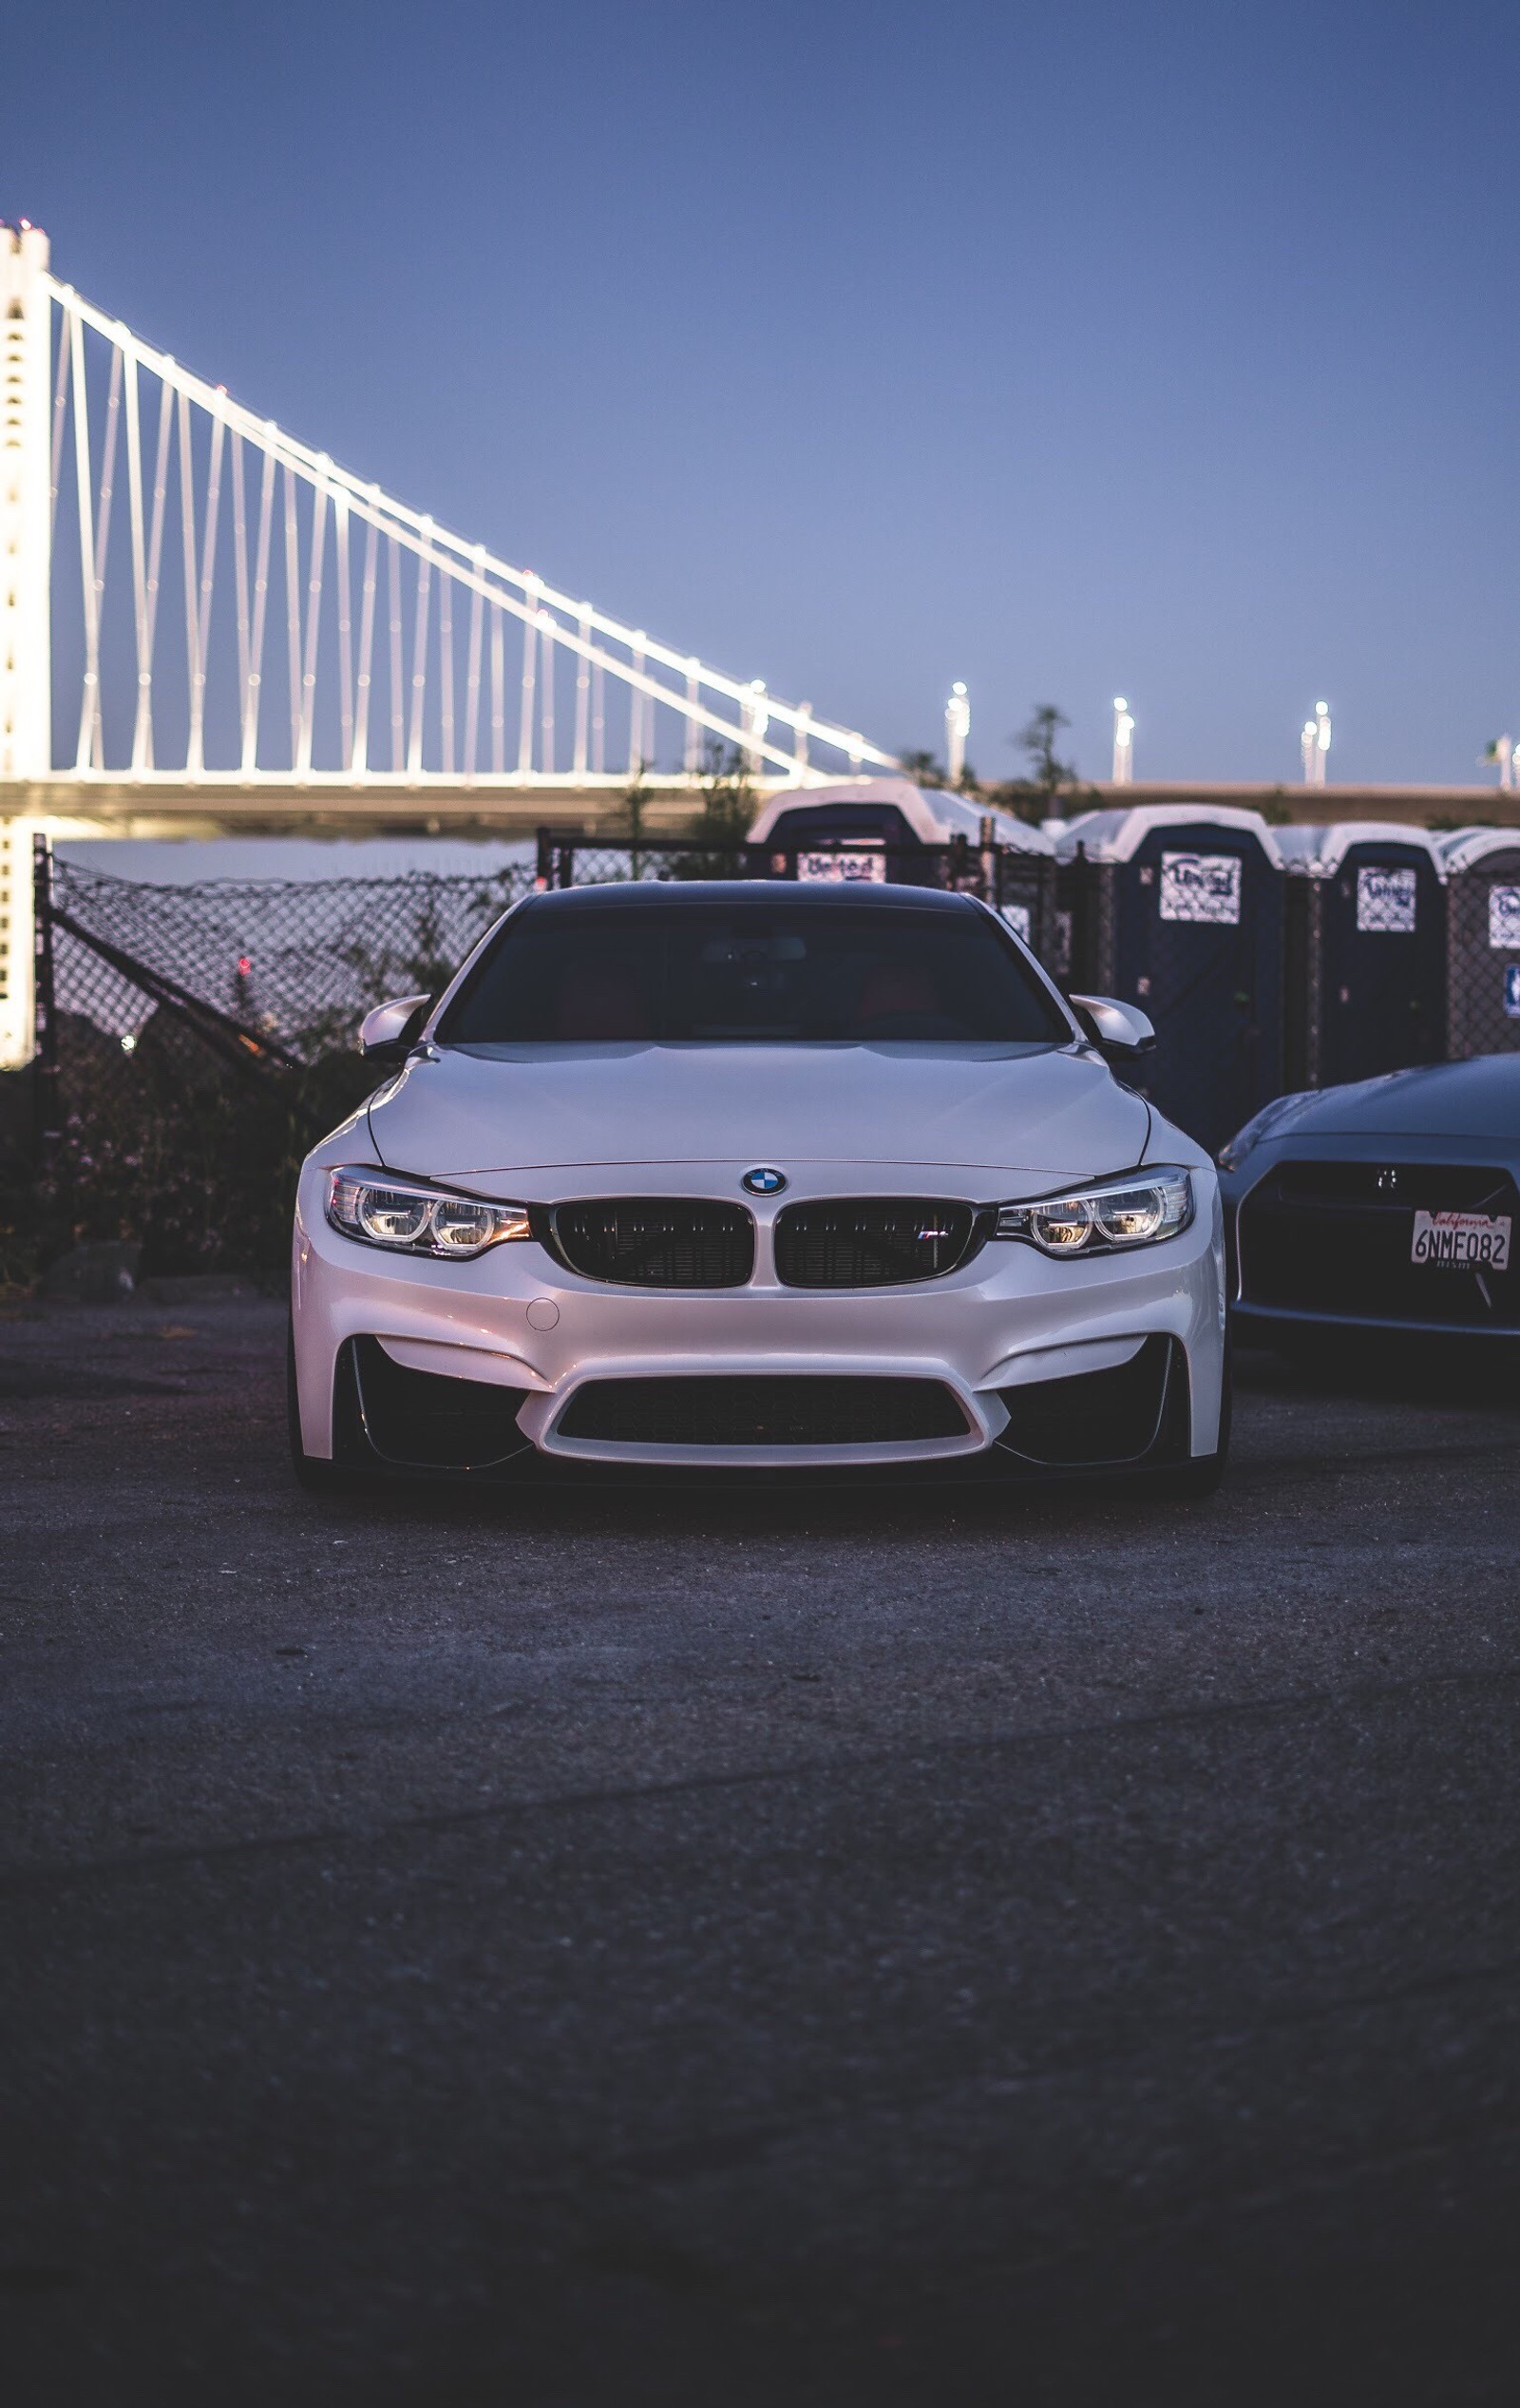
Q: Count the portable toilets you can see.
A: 4